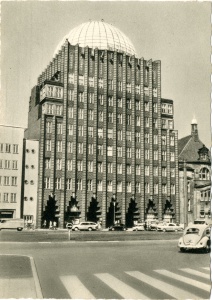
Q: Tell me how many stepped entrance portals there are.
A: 7